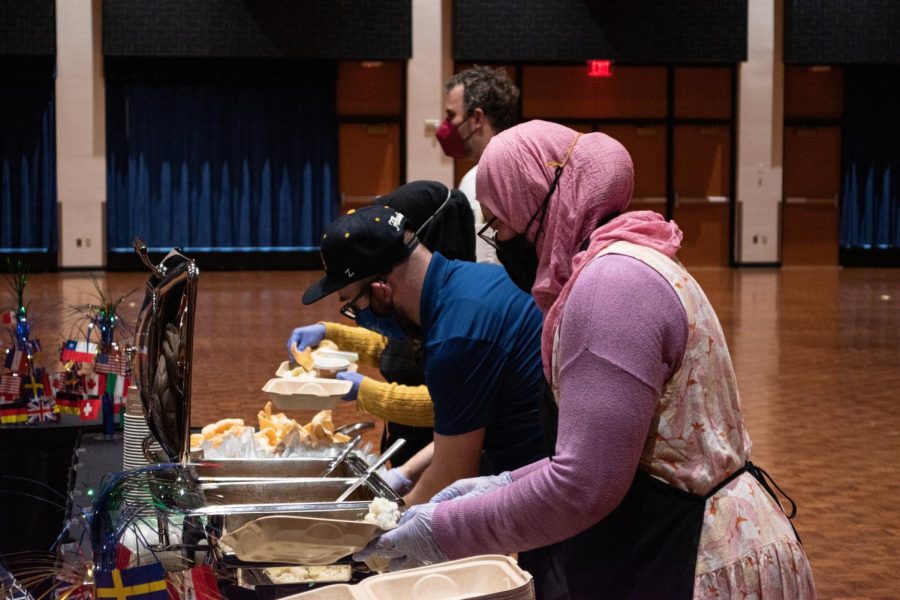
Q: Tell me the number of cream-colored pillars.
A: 3